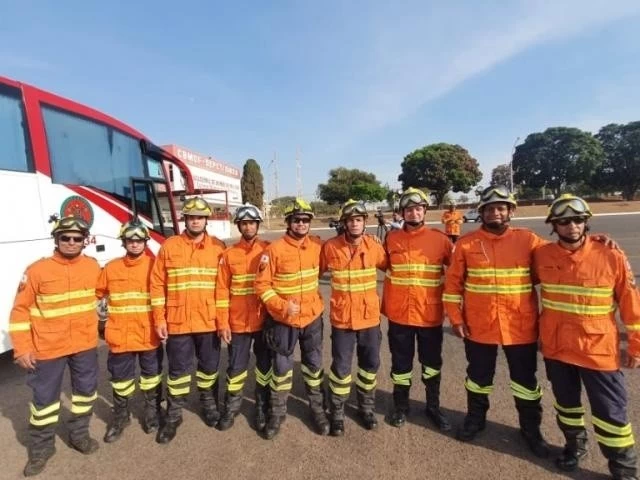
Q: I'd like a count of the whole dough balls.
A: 0